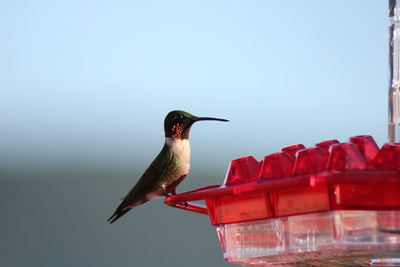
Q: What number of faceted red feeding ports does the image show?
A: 8